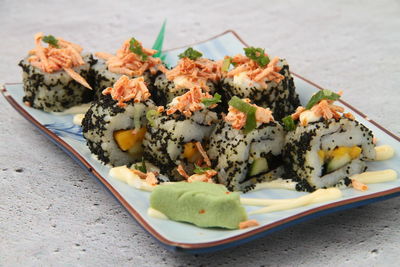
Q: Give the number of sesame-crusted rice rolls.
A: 8